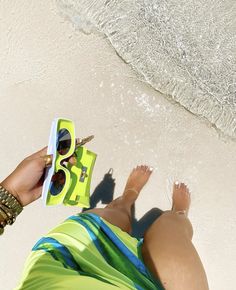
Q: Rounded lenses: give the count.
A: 2